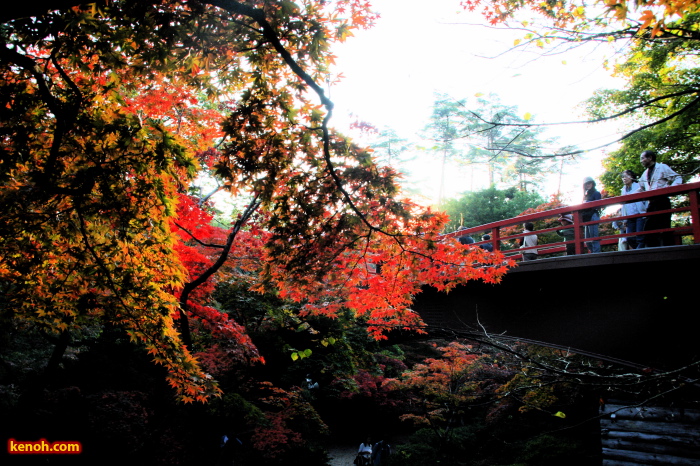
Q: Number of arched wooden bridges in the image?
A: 1